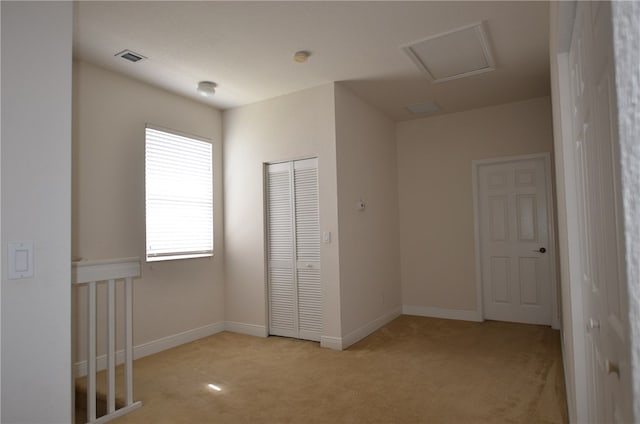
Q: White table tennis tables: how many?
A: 0